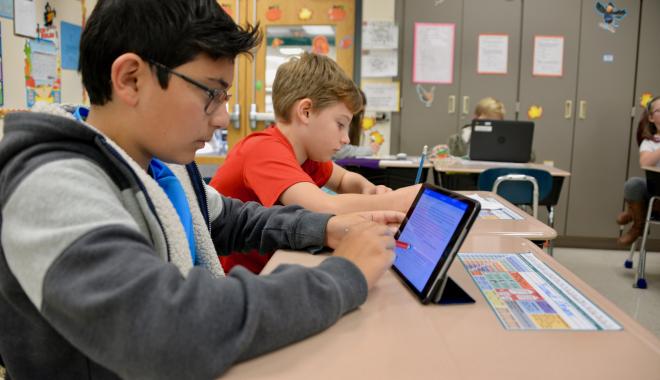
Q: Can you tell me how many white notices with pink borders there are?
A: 3